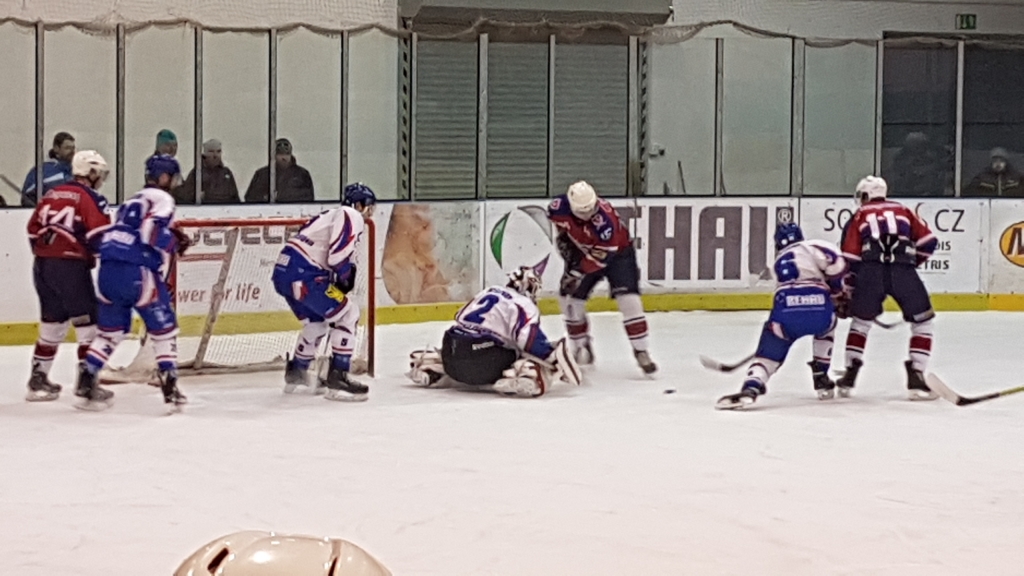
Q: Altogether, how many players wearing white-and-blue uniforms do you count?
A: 4